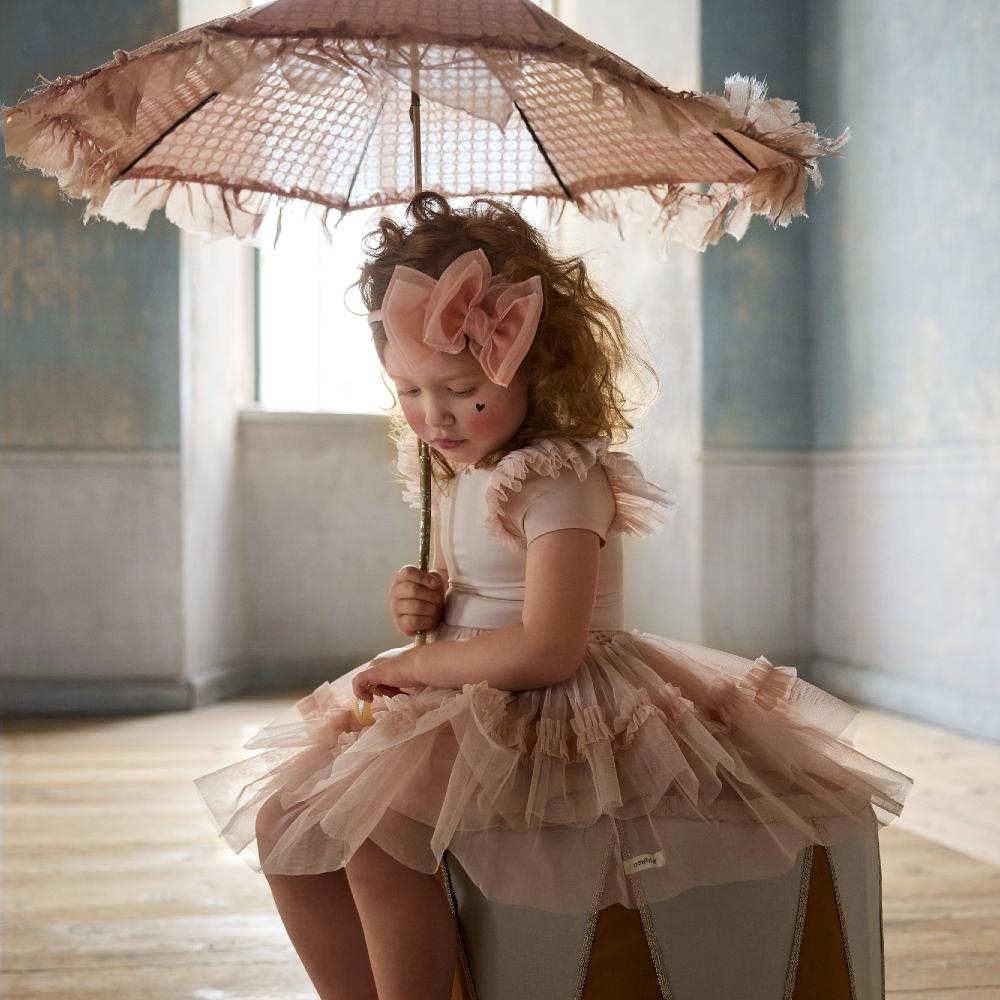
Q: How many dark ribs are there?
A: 4